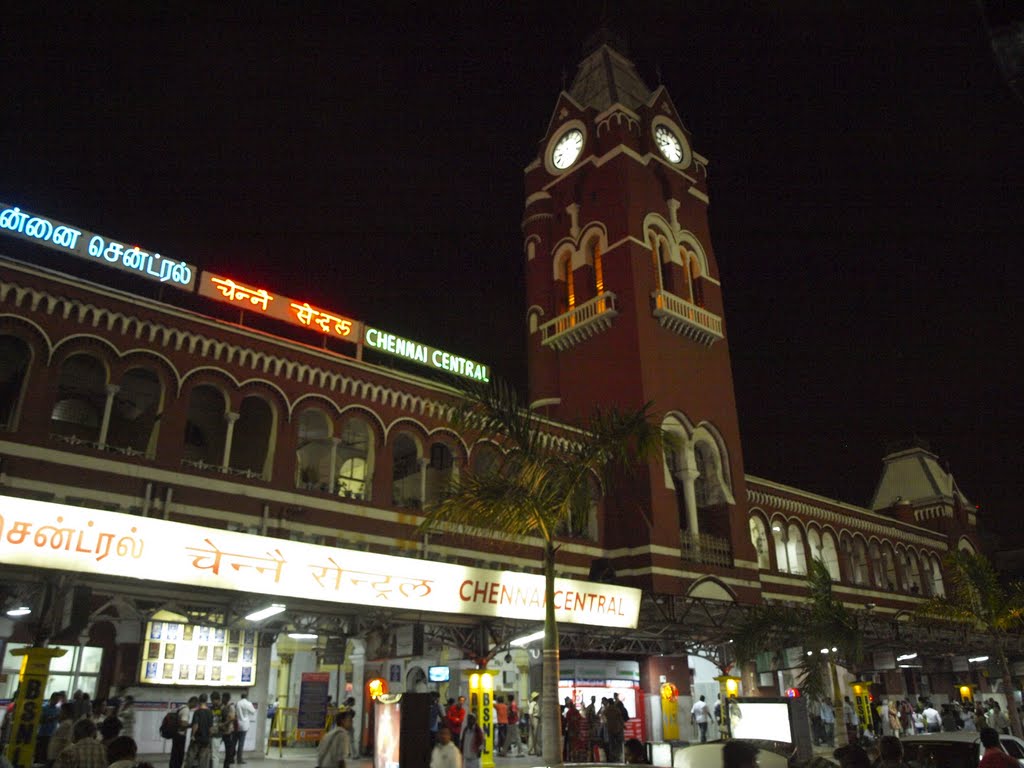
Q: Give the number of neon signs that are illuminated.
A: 3